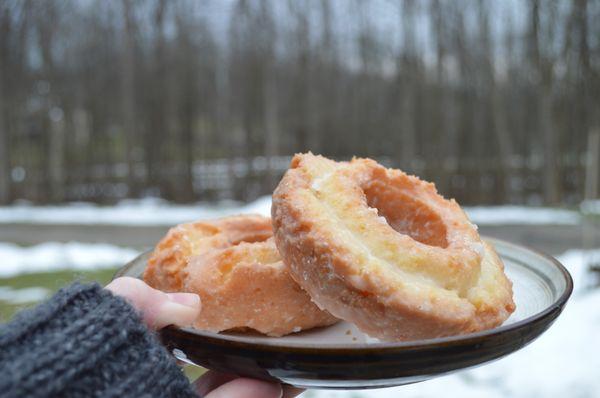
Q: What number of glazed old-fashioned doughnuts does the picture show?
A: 2